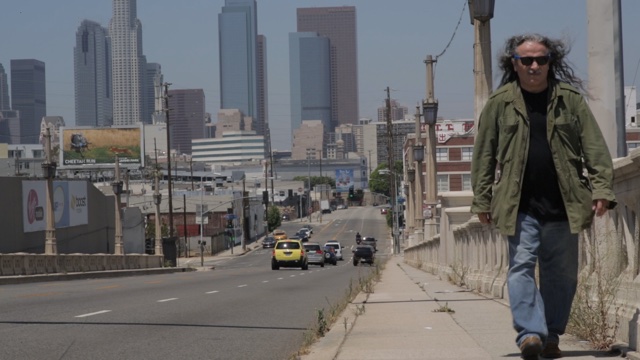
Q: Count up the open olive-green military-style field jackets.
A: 1